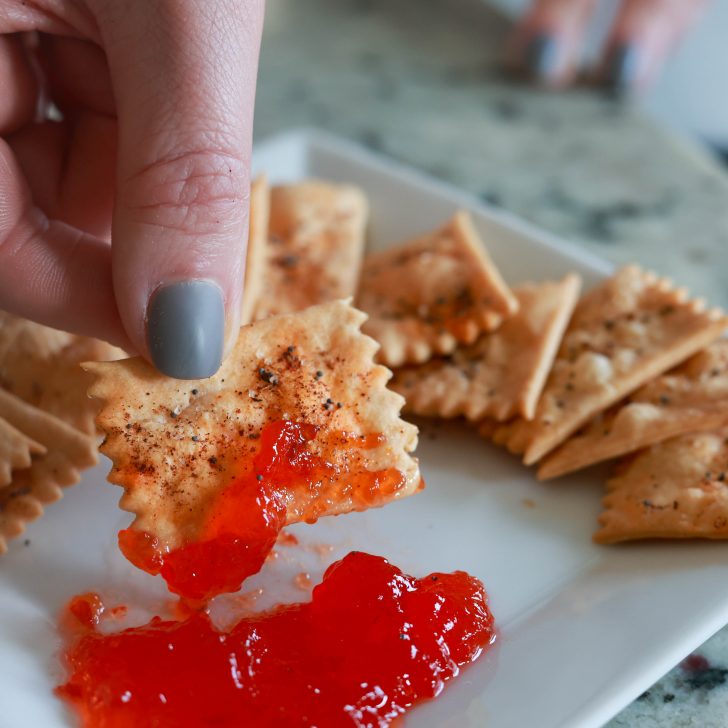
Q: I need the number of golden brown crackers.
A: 11